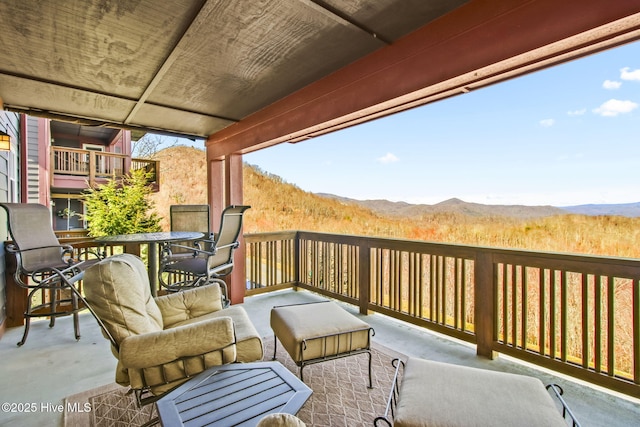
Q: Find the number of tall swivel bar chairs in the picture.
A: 3